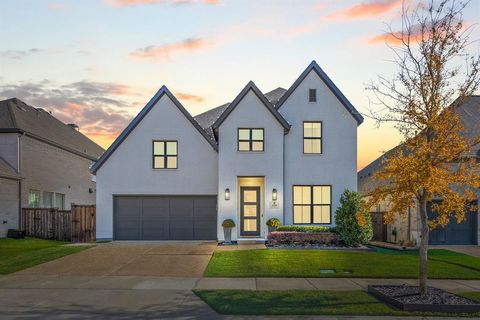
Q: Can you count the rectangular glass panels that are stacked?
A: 3